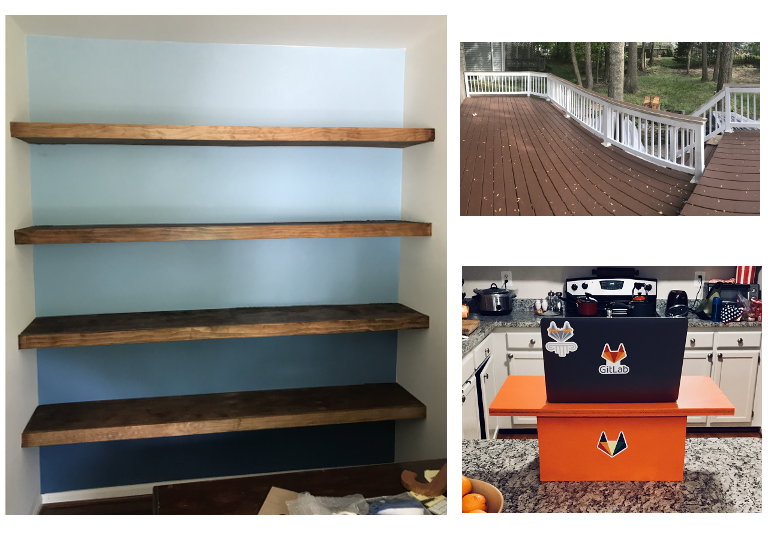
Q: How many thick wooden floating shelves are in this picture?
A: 4